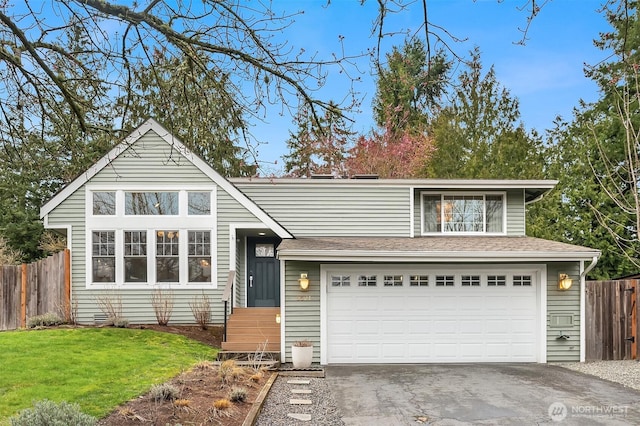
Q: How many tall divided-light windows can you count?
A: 4